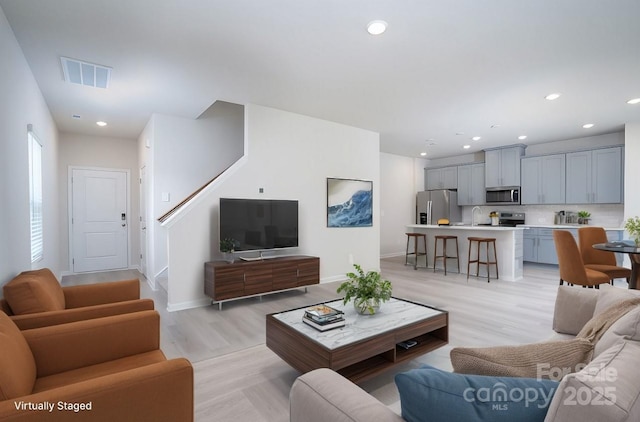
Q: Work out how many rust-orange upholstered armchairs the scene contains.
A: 2